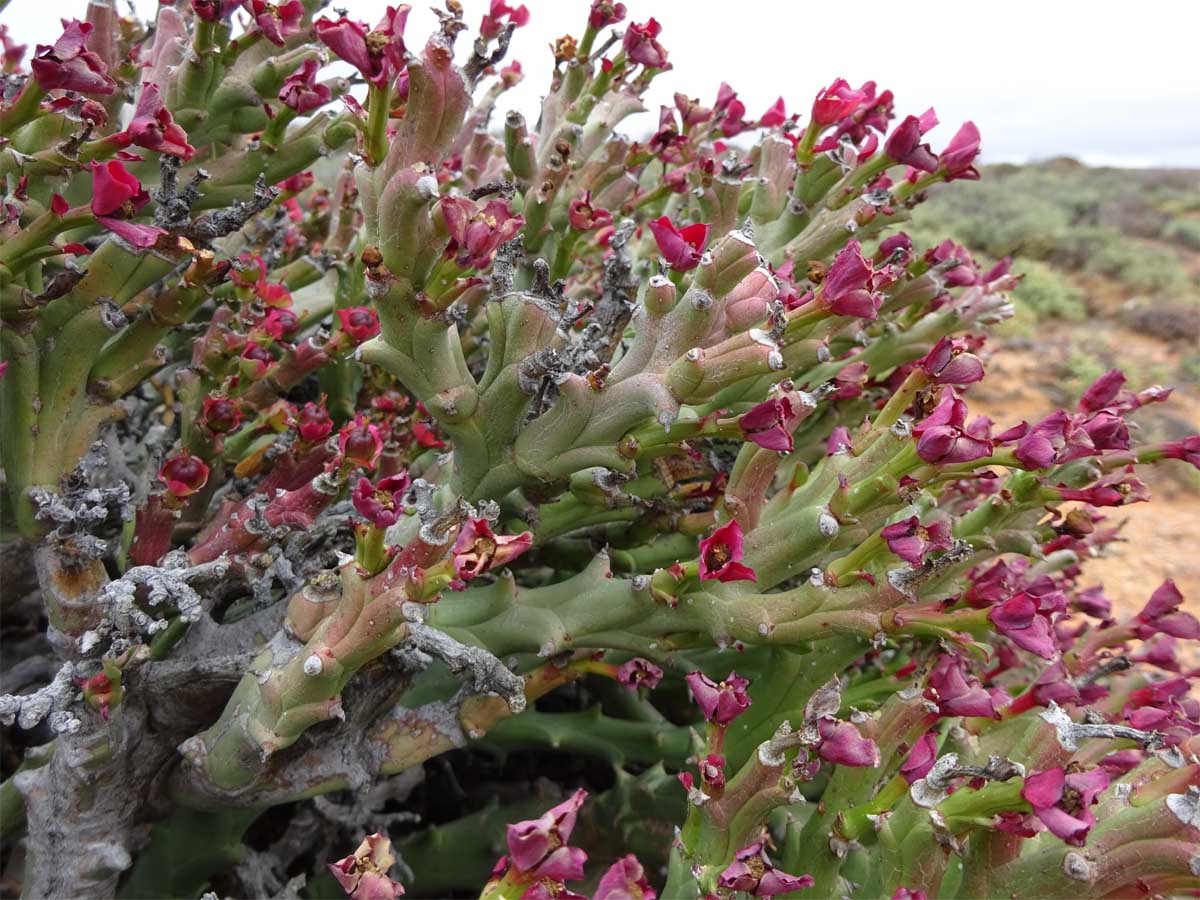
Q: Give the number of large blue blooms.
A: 0